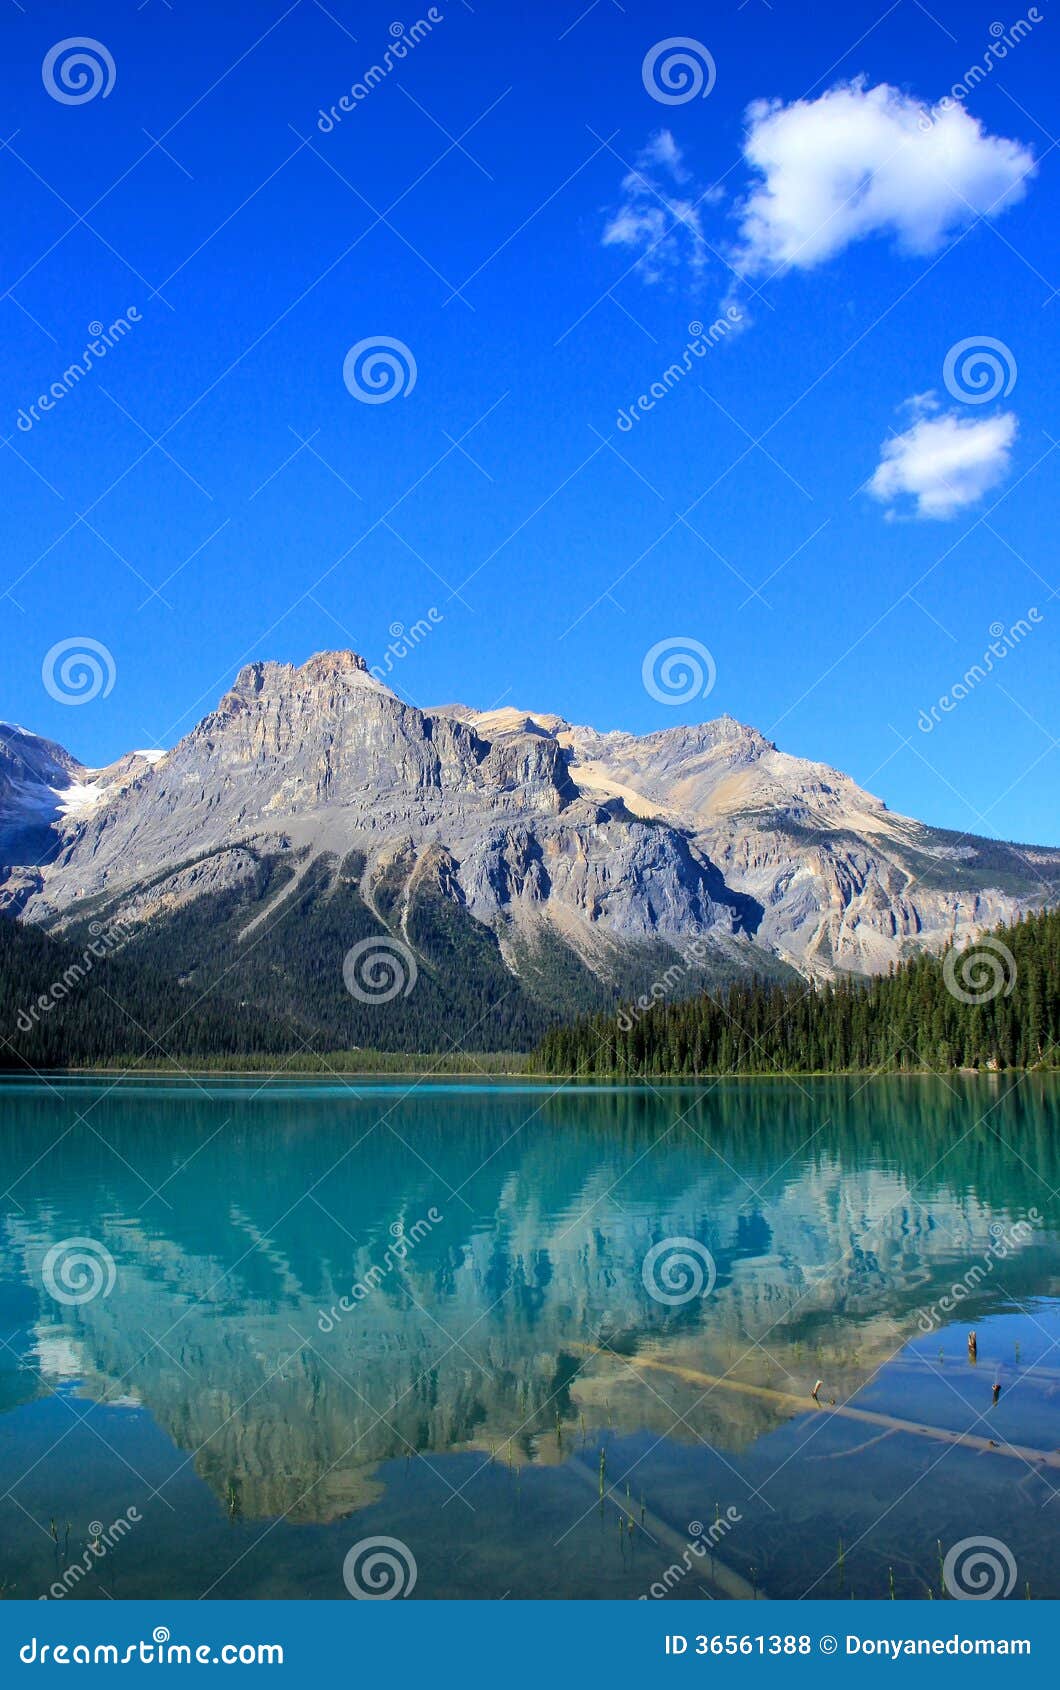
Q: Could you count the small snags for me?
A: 3